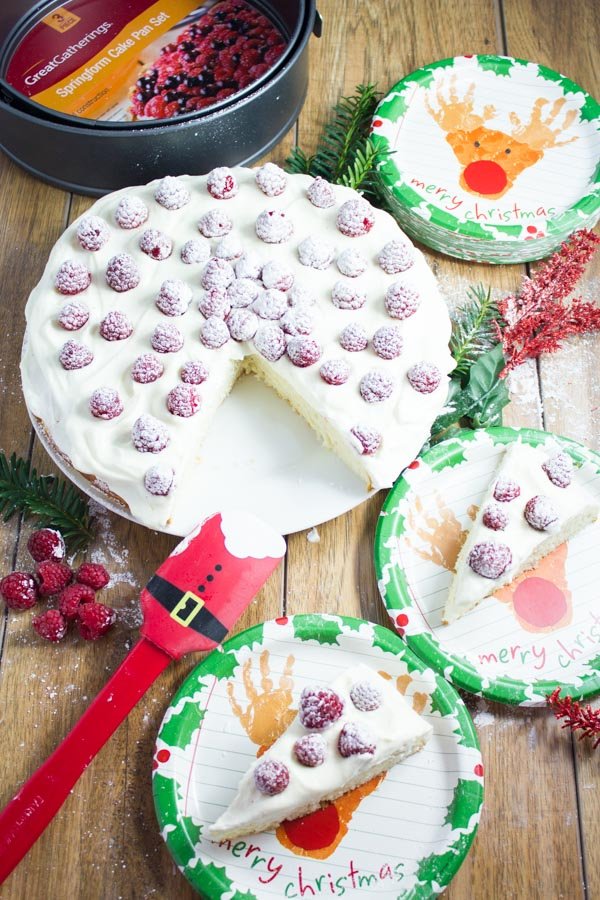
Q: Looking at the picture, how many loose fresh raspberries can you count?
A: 7